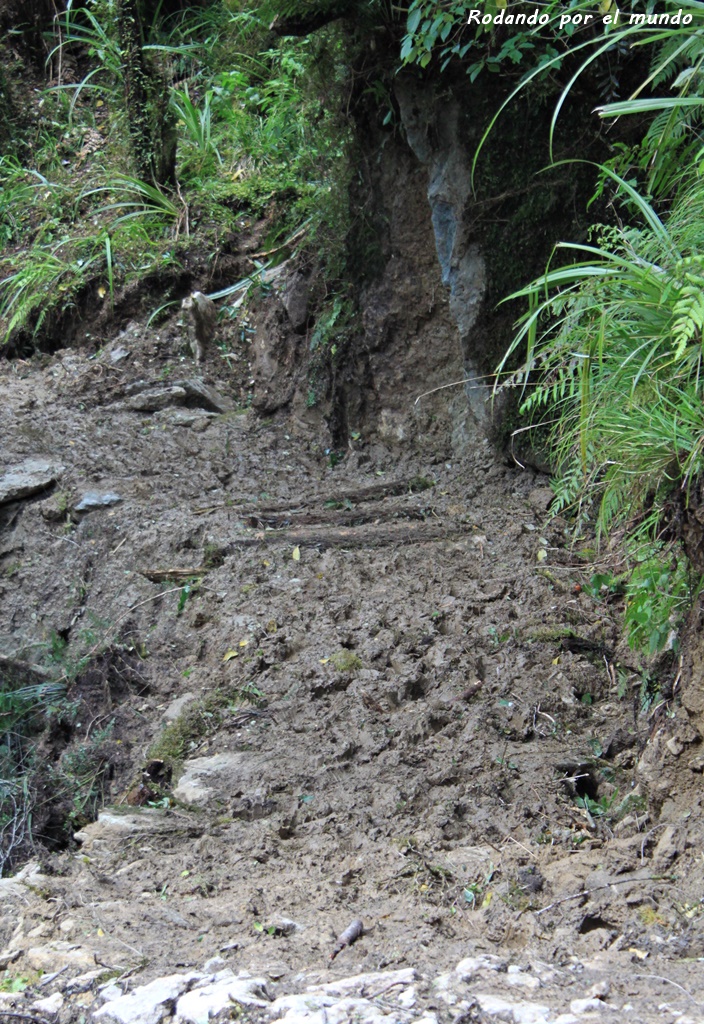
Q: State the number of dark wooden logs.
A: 3